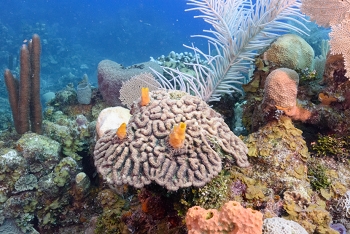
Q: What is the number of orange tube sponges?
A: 3